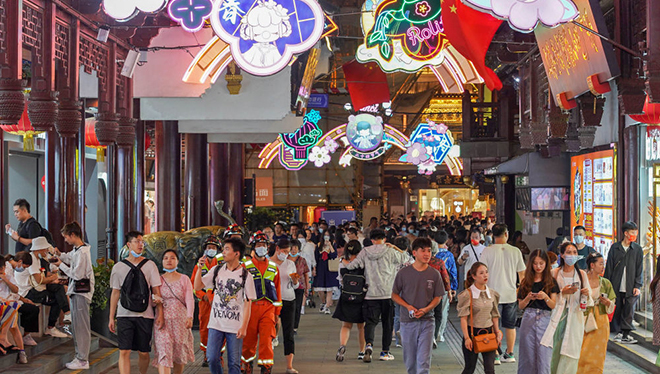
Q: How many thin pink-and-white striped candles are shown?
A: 0